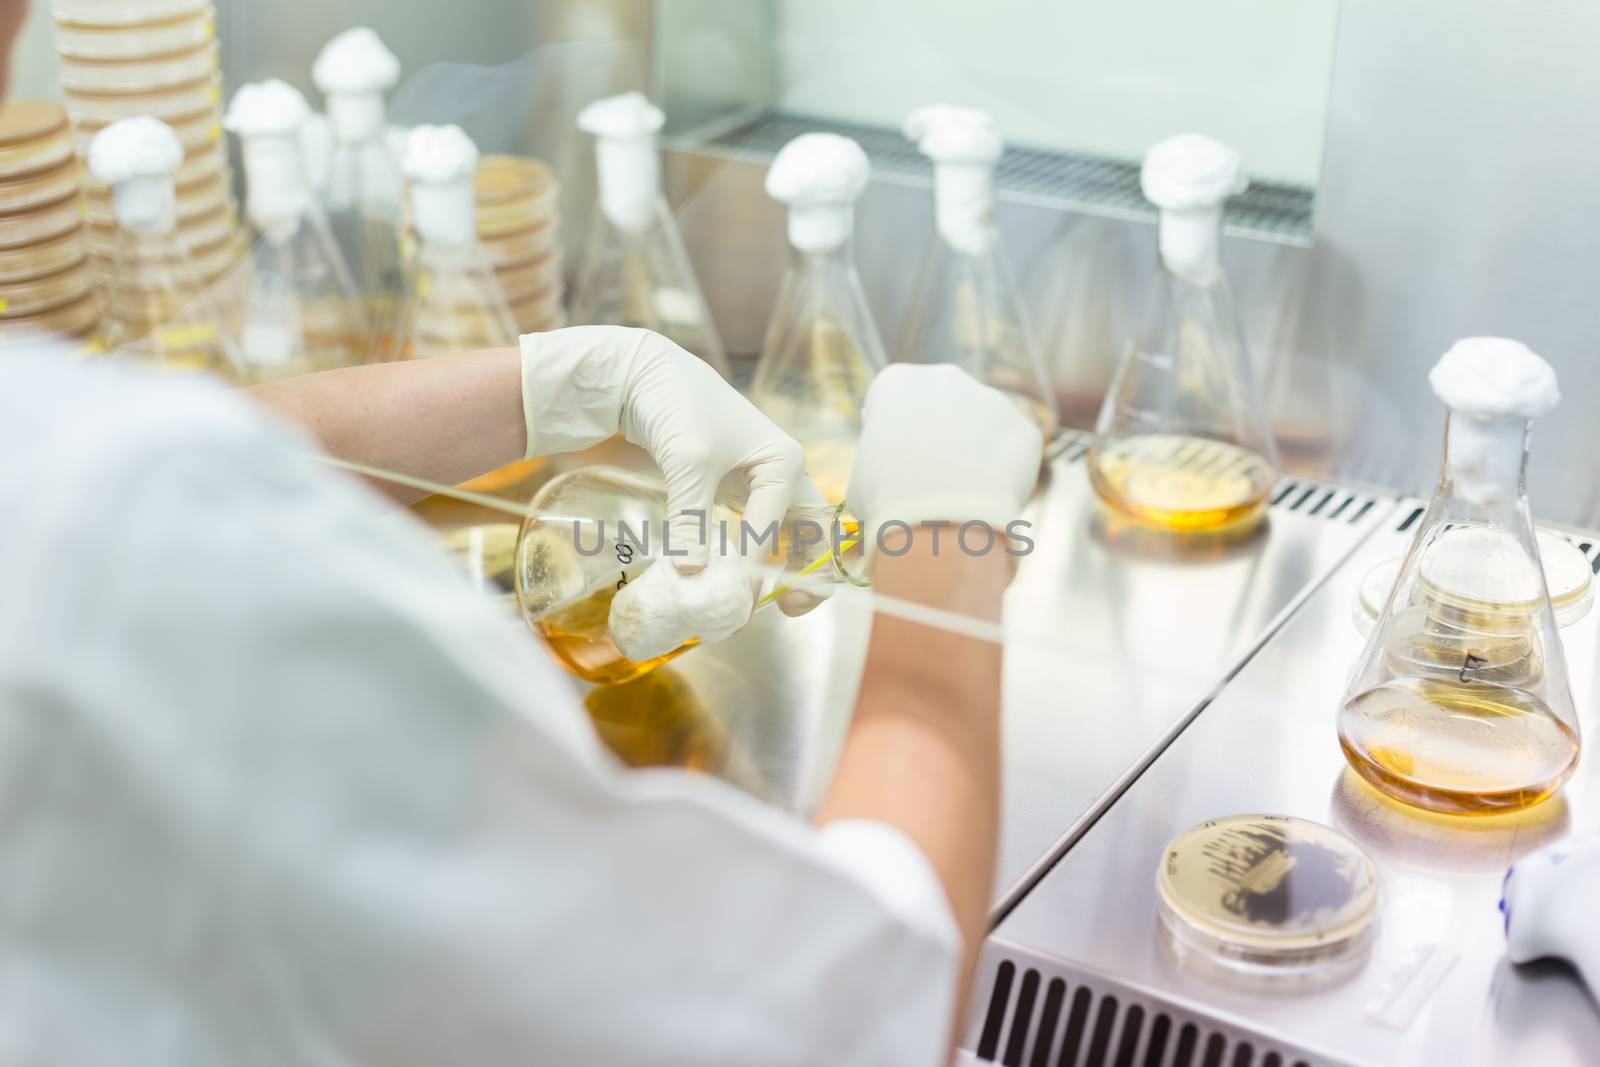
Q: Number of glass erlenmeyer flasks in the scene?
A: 10